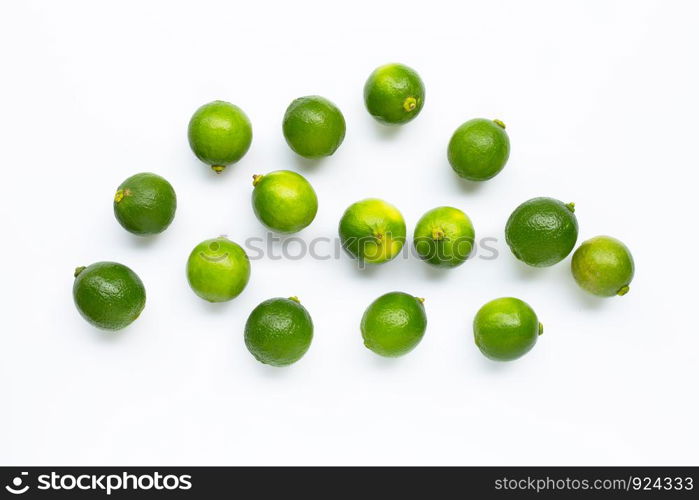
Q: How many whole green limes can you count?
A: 15